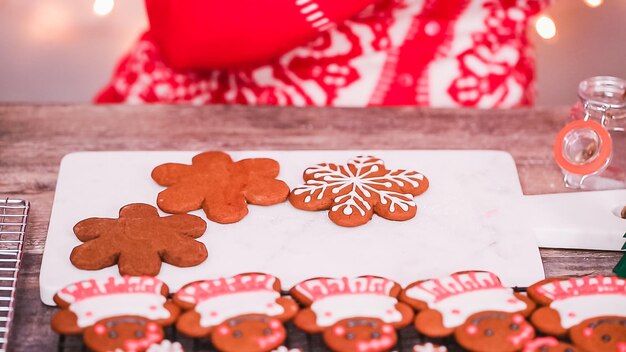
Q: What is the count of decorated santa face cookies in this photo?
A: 5